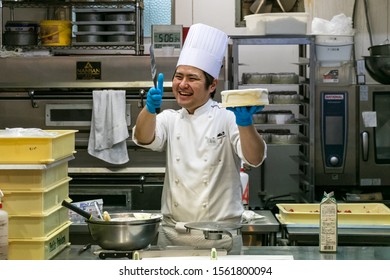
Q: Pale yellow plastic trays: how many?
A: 6